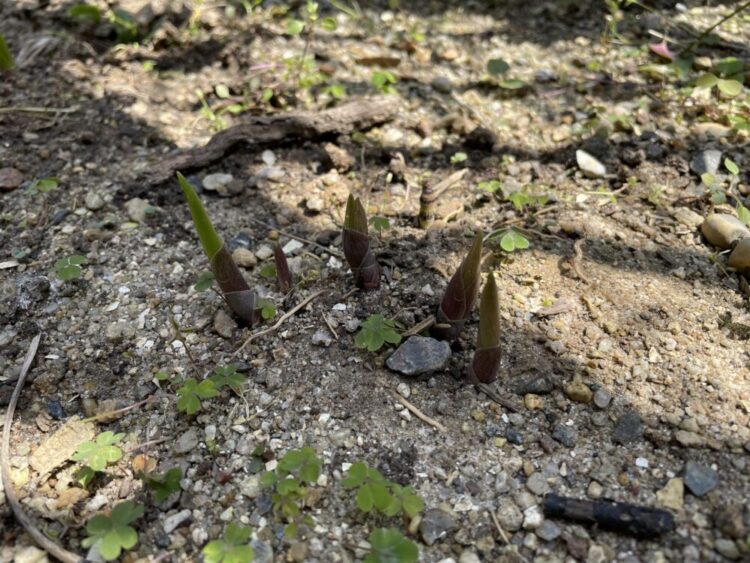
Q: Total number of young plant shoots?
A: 5